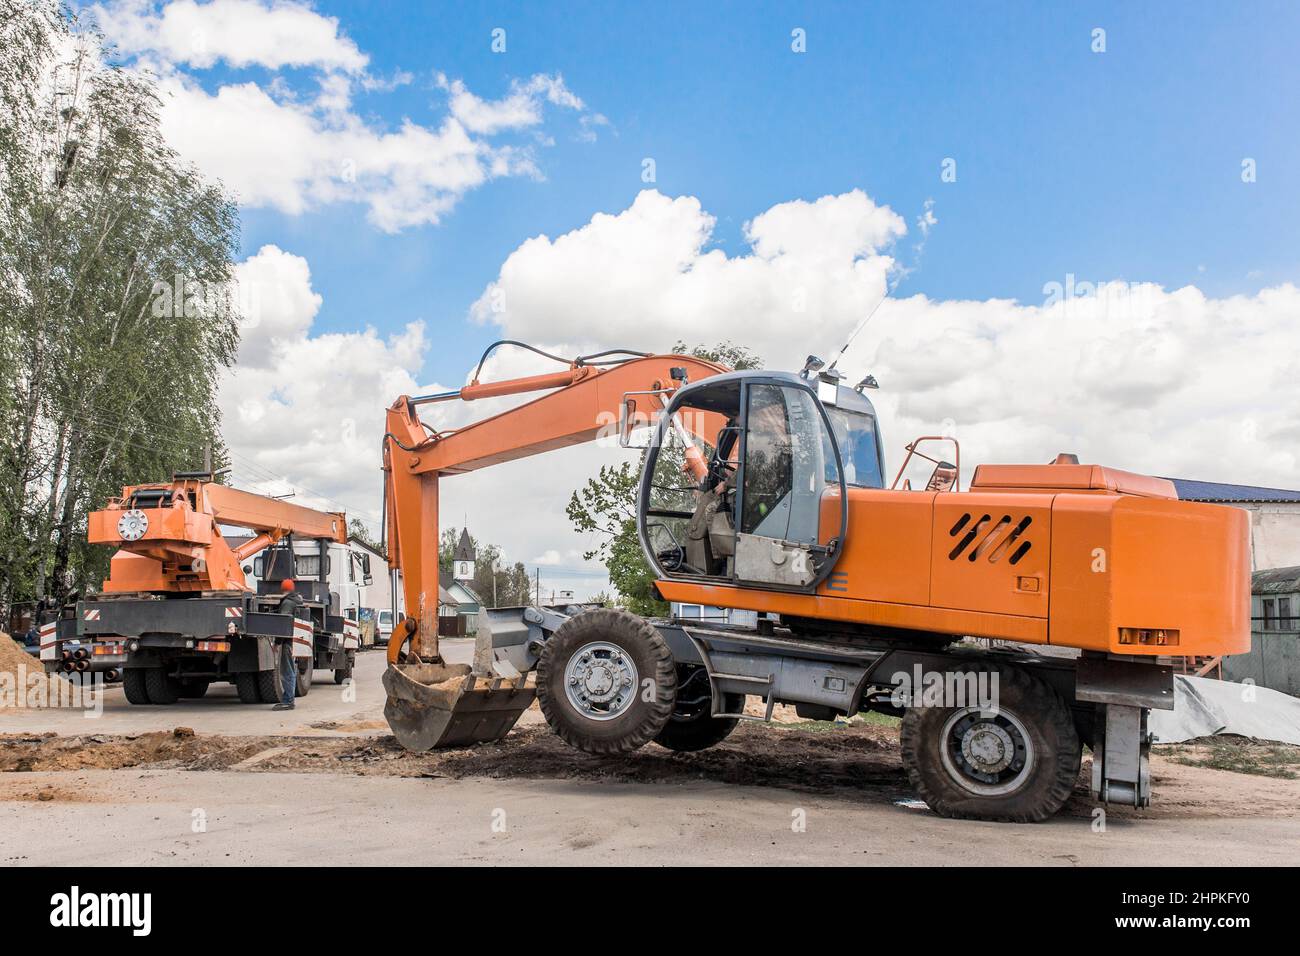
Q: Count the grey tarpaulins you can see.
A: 1